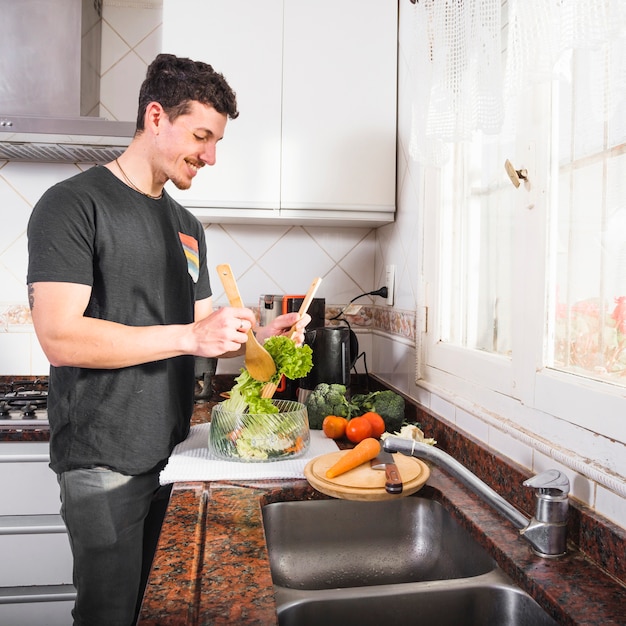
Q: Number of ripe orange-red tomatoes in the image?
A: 3